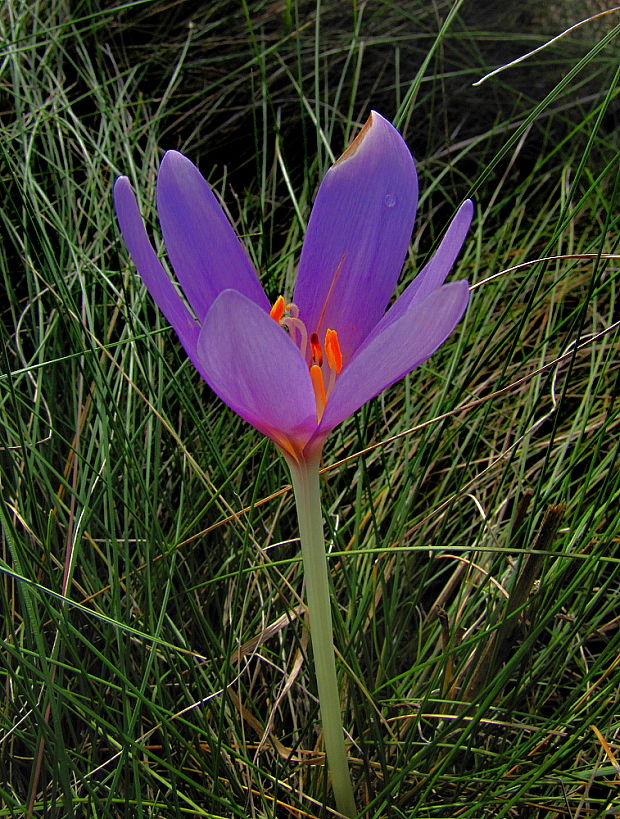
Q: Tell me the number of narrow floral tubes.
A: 1